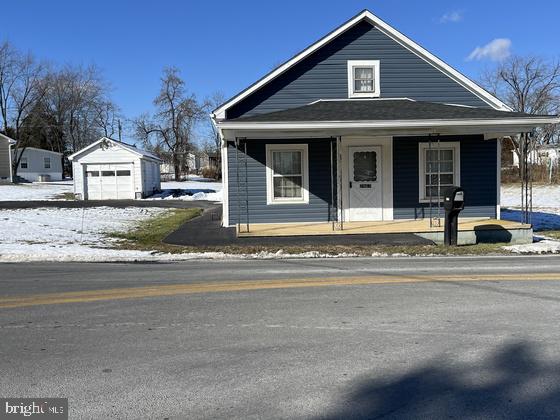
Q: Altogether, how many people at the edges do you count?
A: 0